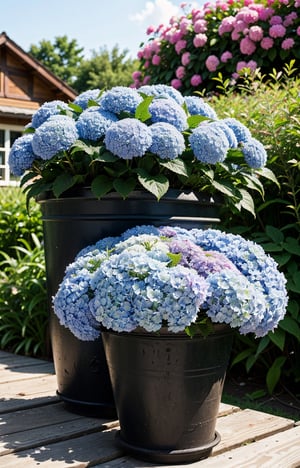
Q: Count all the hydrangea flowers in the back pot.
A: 15